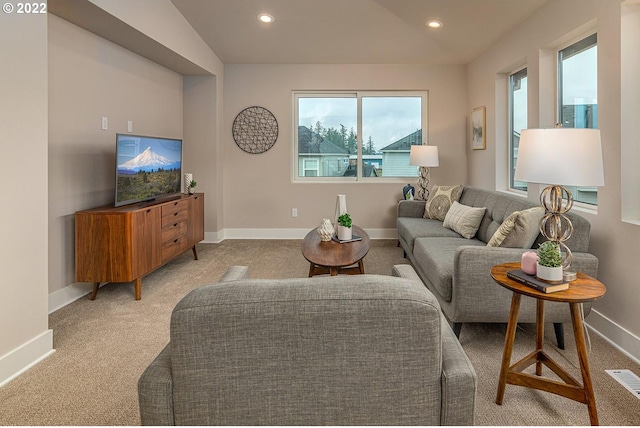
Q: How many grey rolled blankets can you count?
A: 0